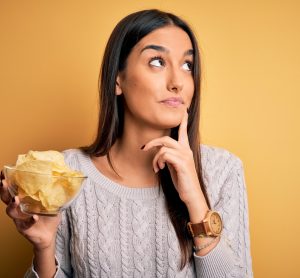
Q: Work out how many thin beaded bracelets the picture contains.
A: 1